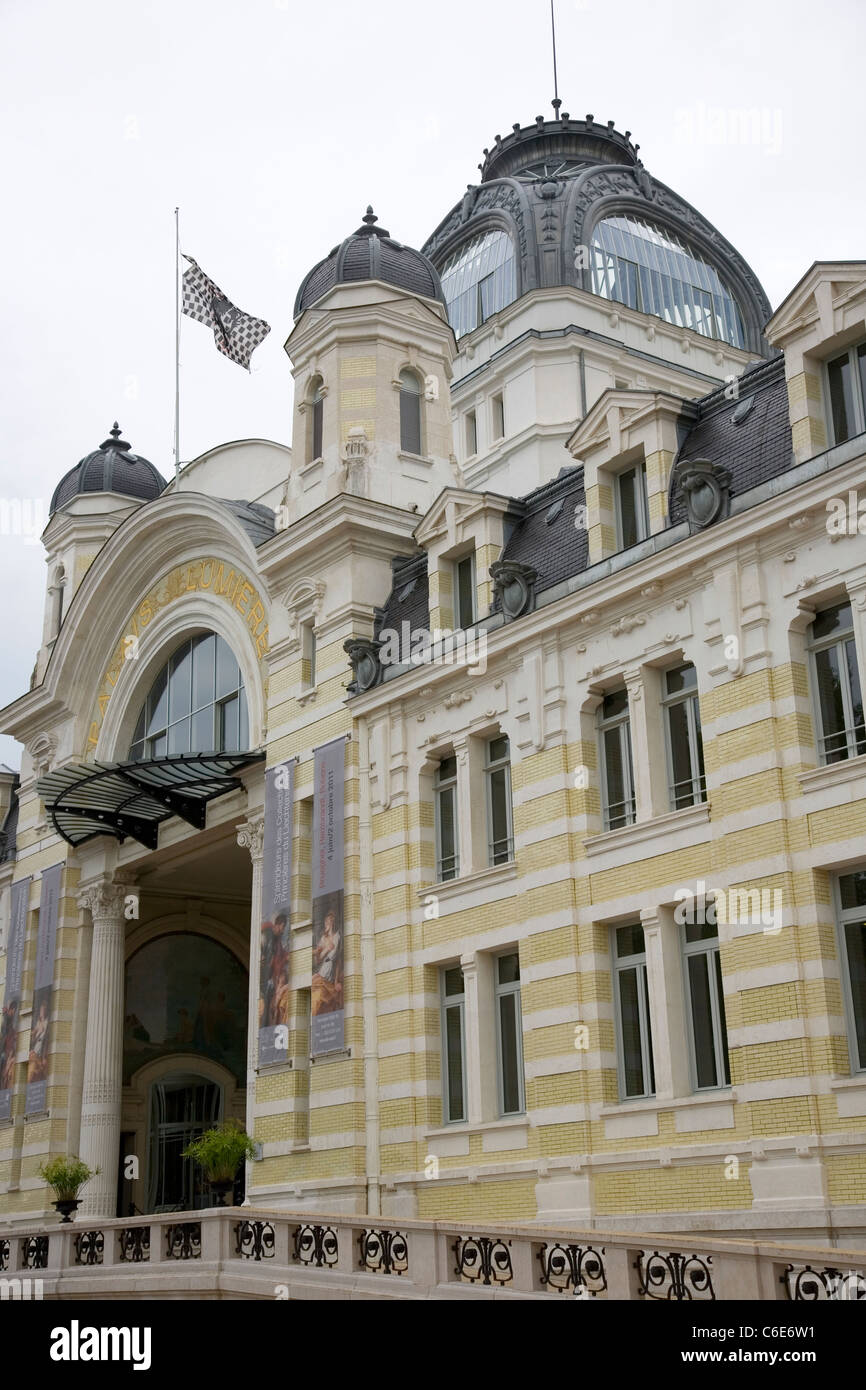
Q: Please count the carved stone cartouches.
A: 3